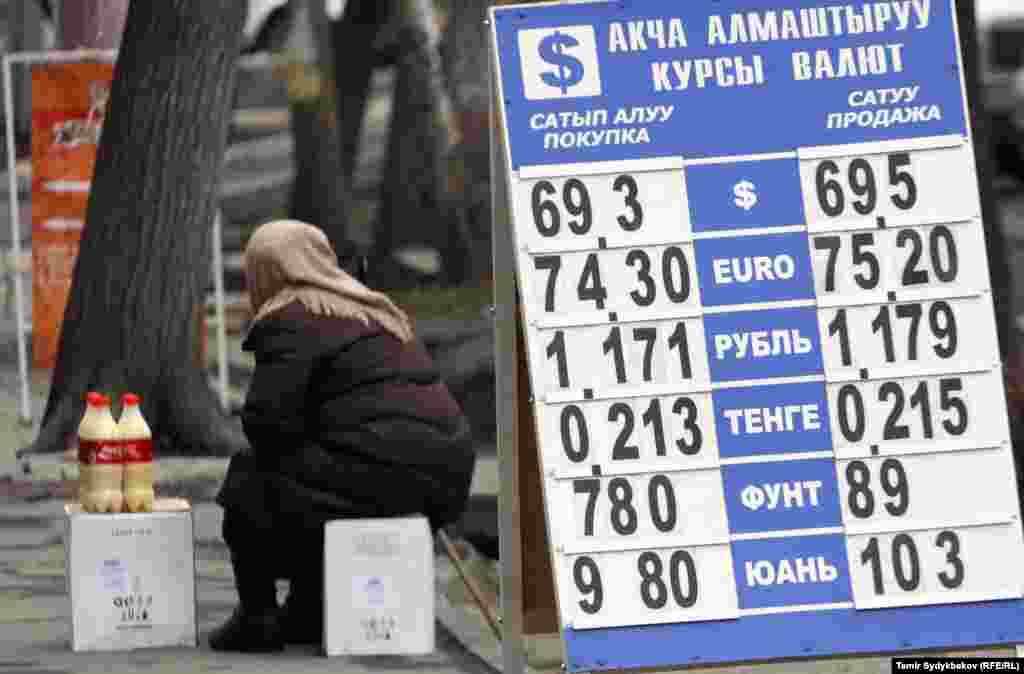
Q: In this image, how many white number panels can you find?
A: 12